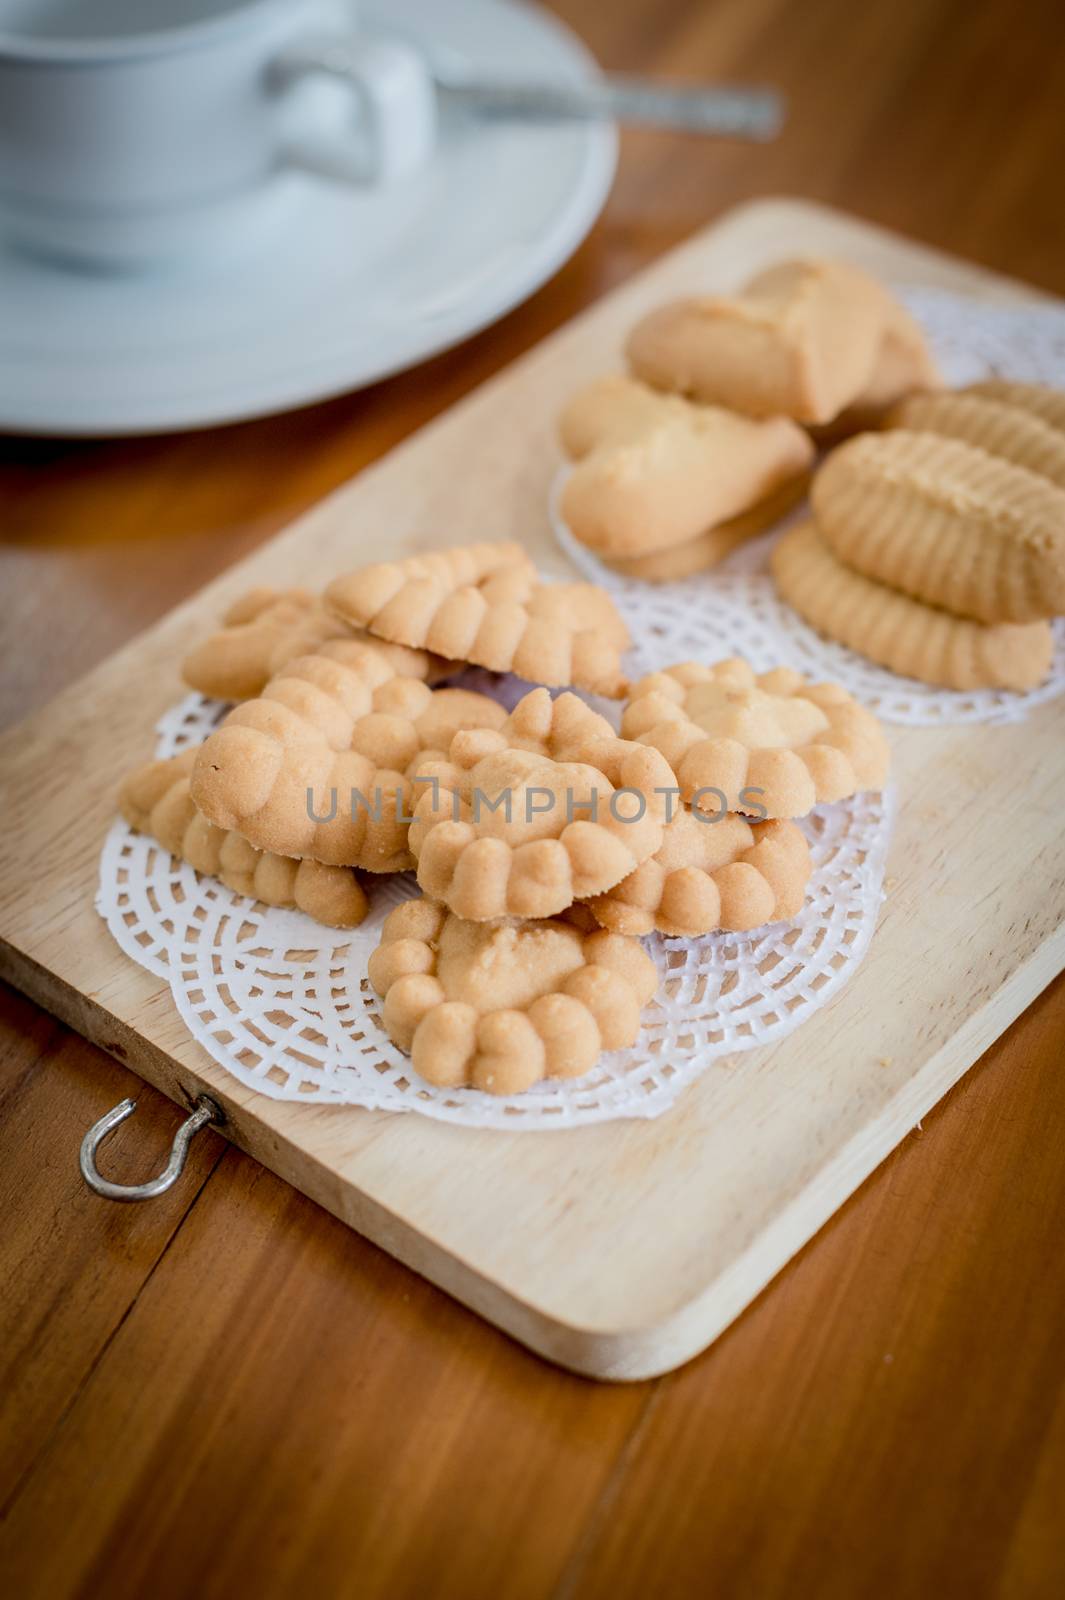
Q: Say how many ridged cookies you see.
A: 4